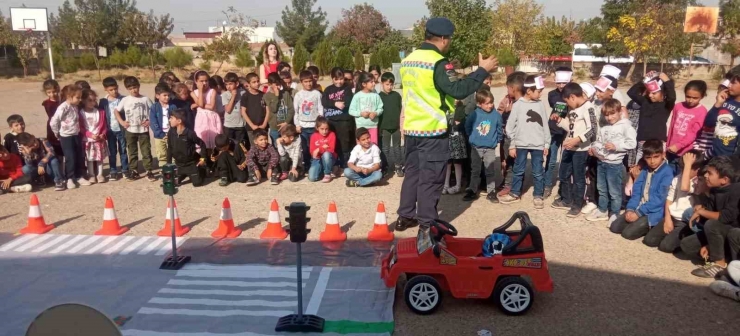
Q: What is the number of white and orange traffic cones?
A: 7